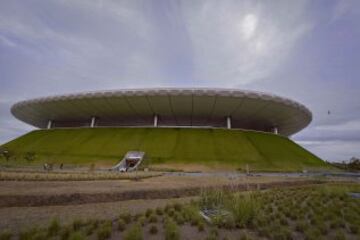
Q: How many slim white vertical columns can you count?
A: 5